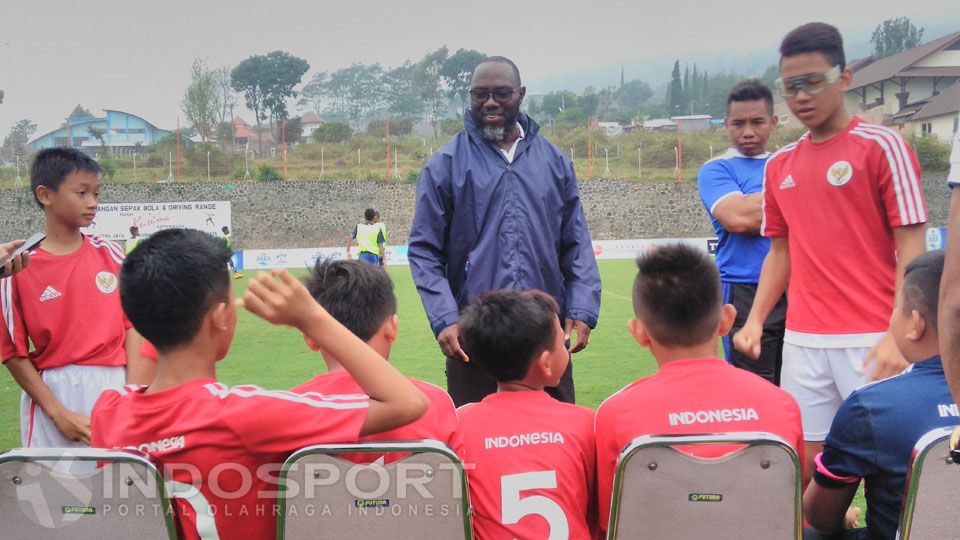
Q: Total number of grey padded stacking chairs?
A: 4